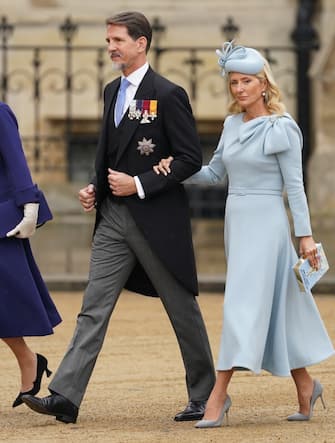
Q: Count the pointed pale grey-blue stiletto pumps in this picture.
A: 2